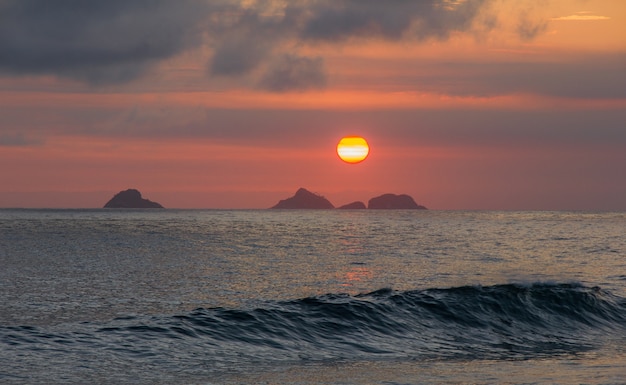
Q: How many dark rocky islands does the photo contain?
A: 4